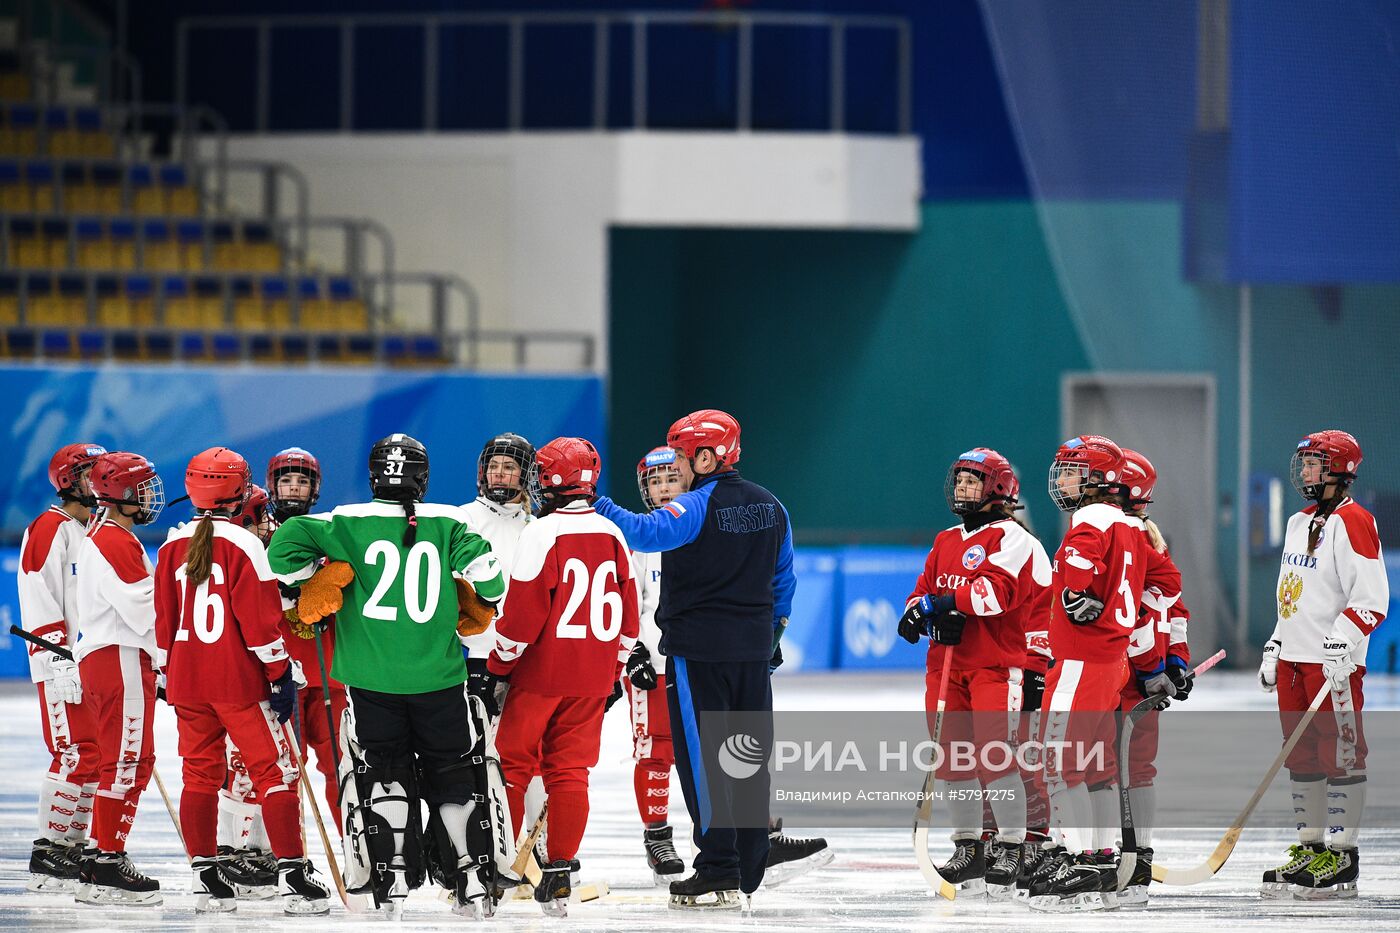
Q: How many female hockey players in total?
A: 14